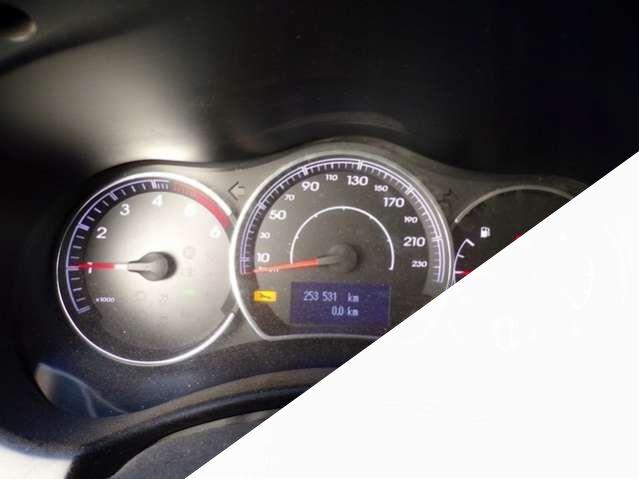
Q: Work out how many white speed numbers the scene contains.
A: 12